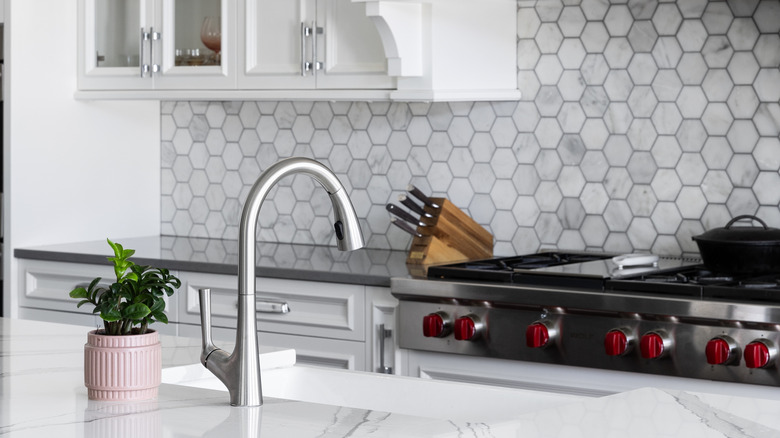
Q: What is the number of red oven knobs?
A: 7